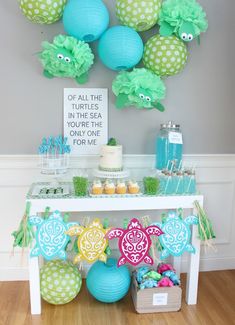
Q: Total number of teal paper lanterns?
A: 3